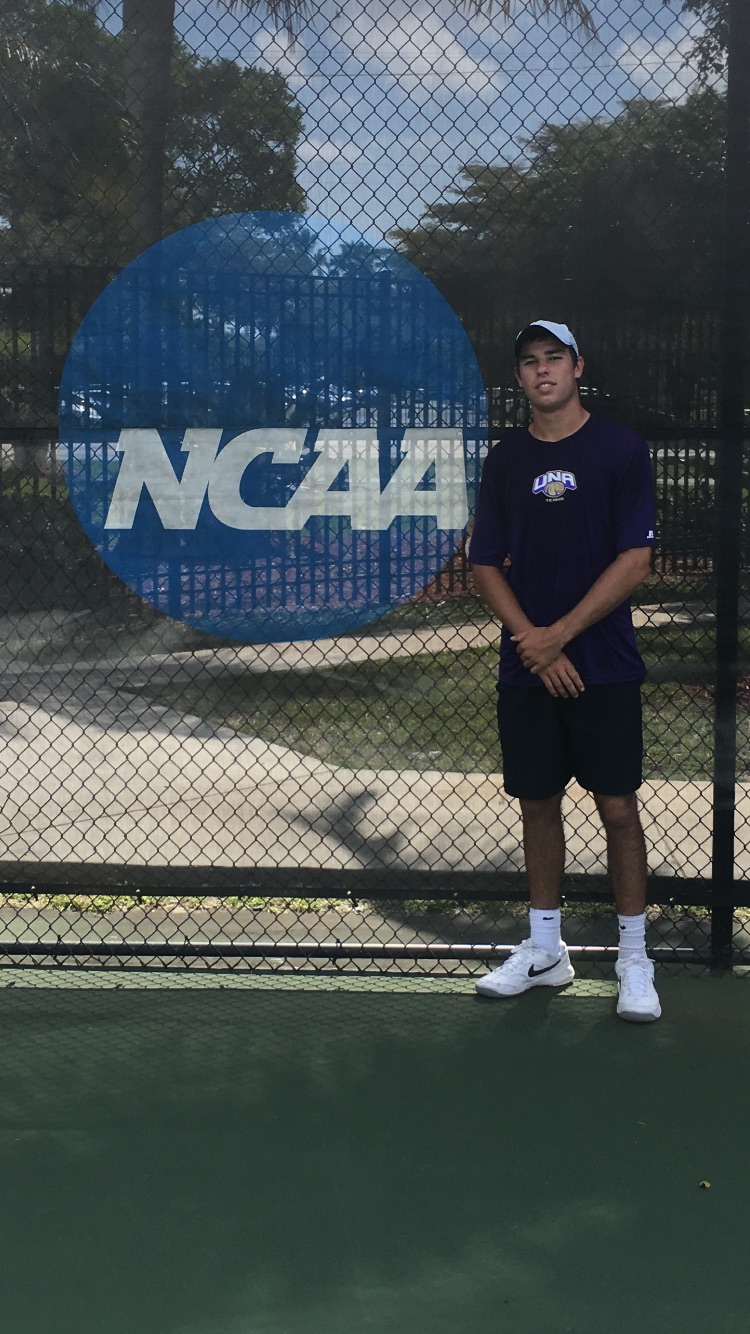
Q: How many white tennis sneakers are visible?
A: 2